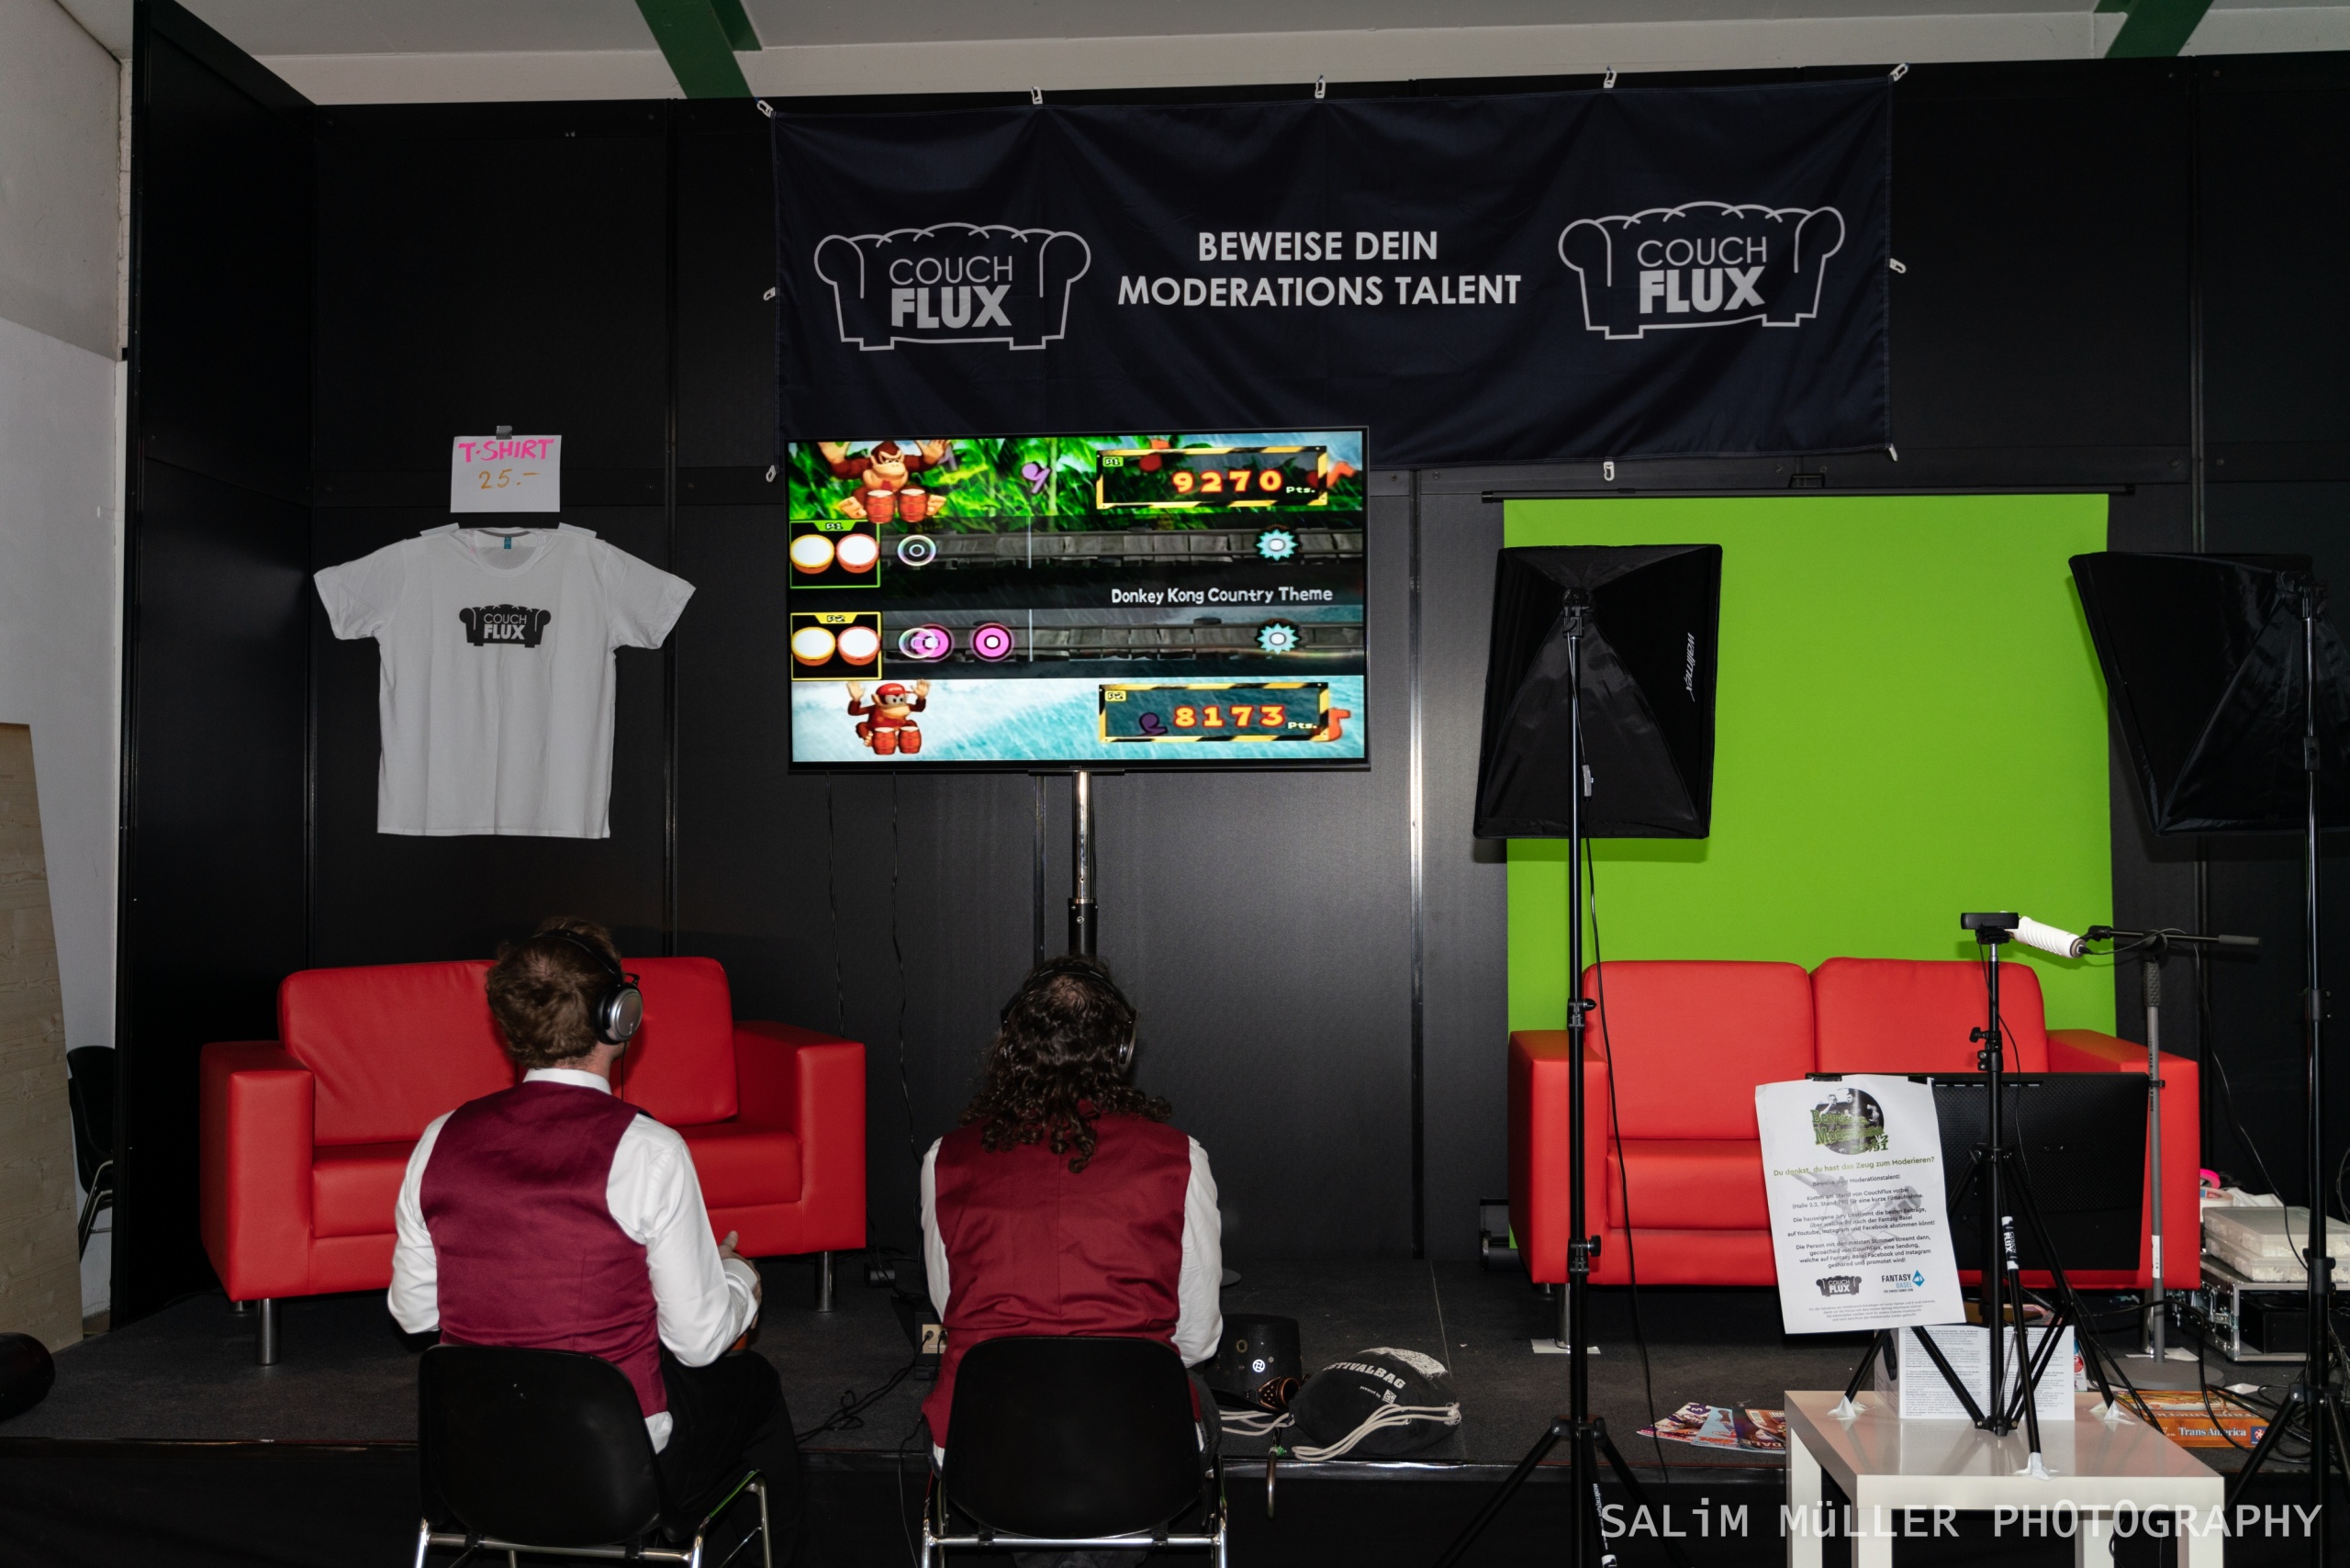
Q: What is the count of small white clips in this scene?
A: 10